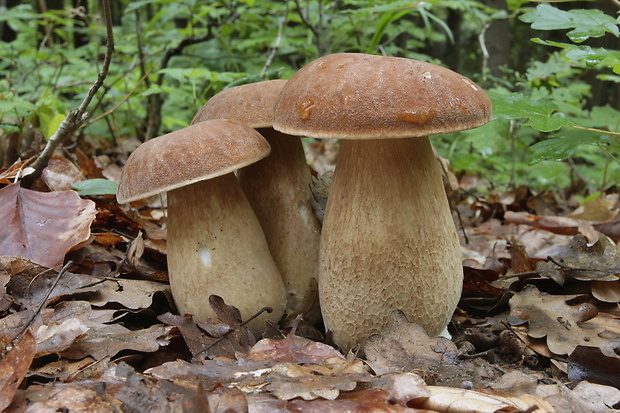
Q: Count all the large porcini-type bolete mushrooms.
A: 3